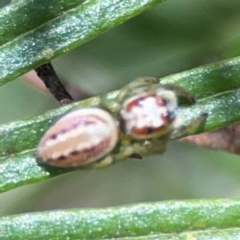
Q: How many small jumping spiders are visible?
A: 1